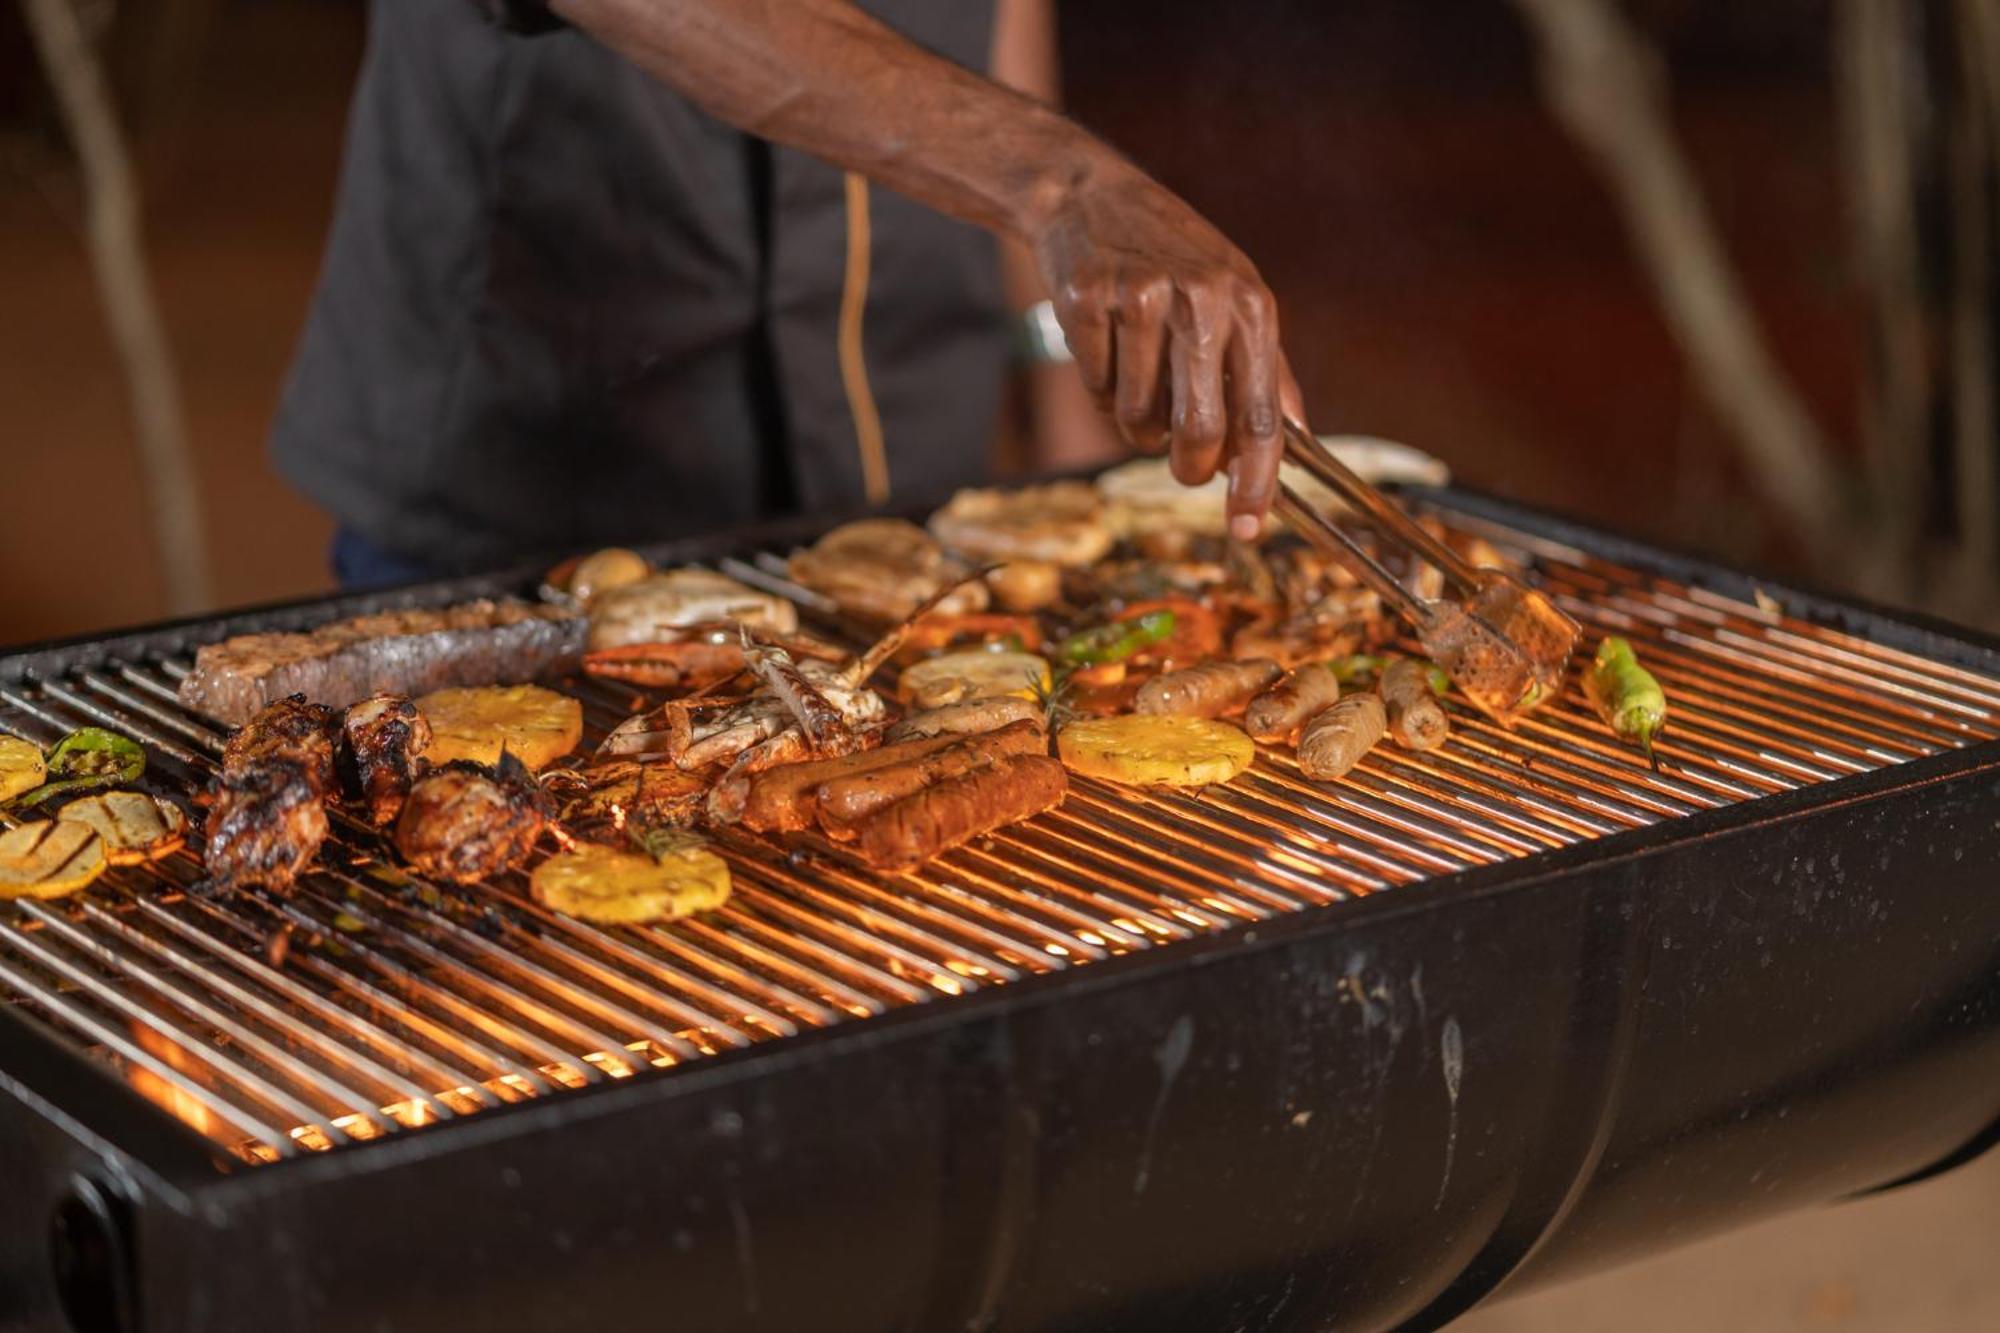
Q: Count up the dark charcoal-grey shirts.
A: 1